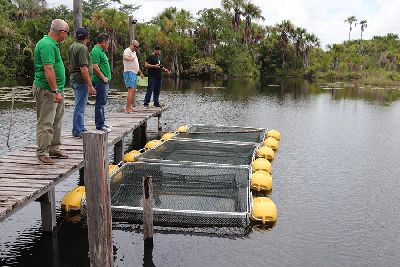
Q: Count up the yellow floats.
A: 12